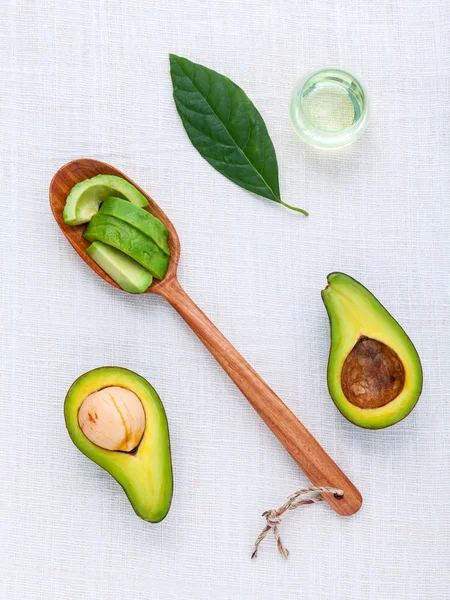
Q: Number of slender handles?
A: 1